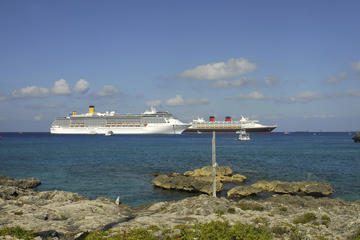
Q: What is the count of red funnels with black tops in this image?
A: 2